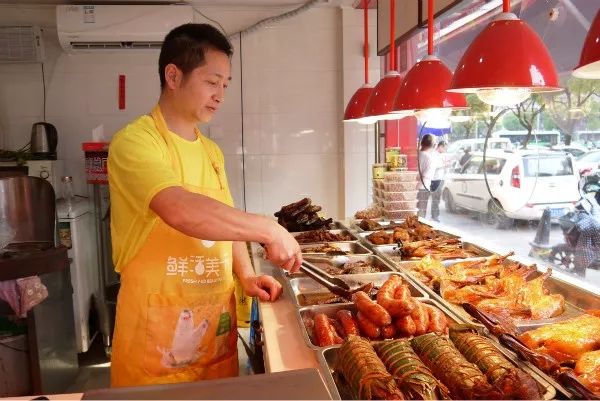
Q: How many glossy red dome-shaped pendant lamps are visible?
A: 5